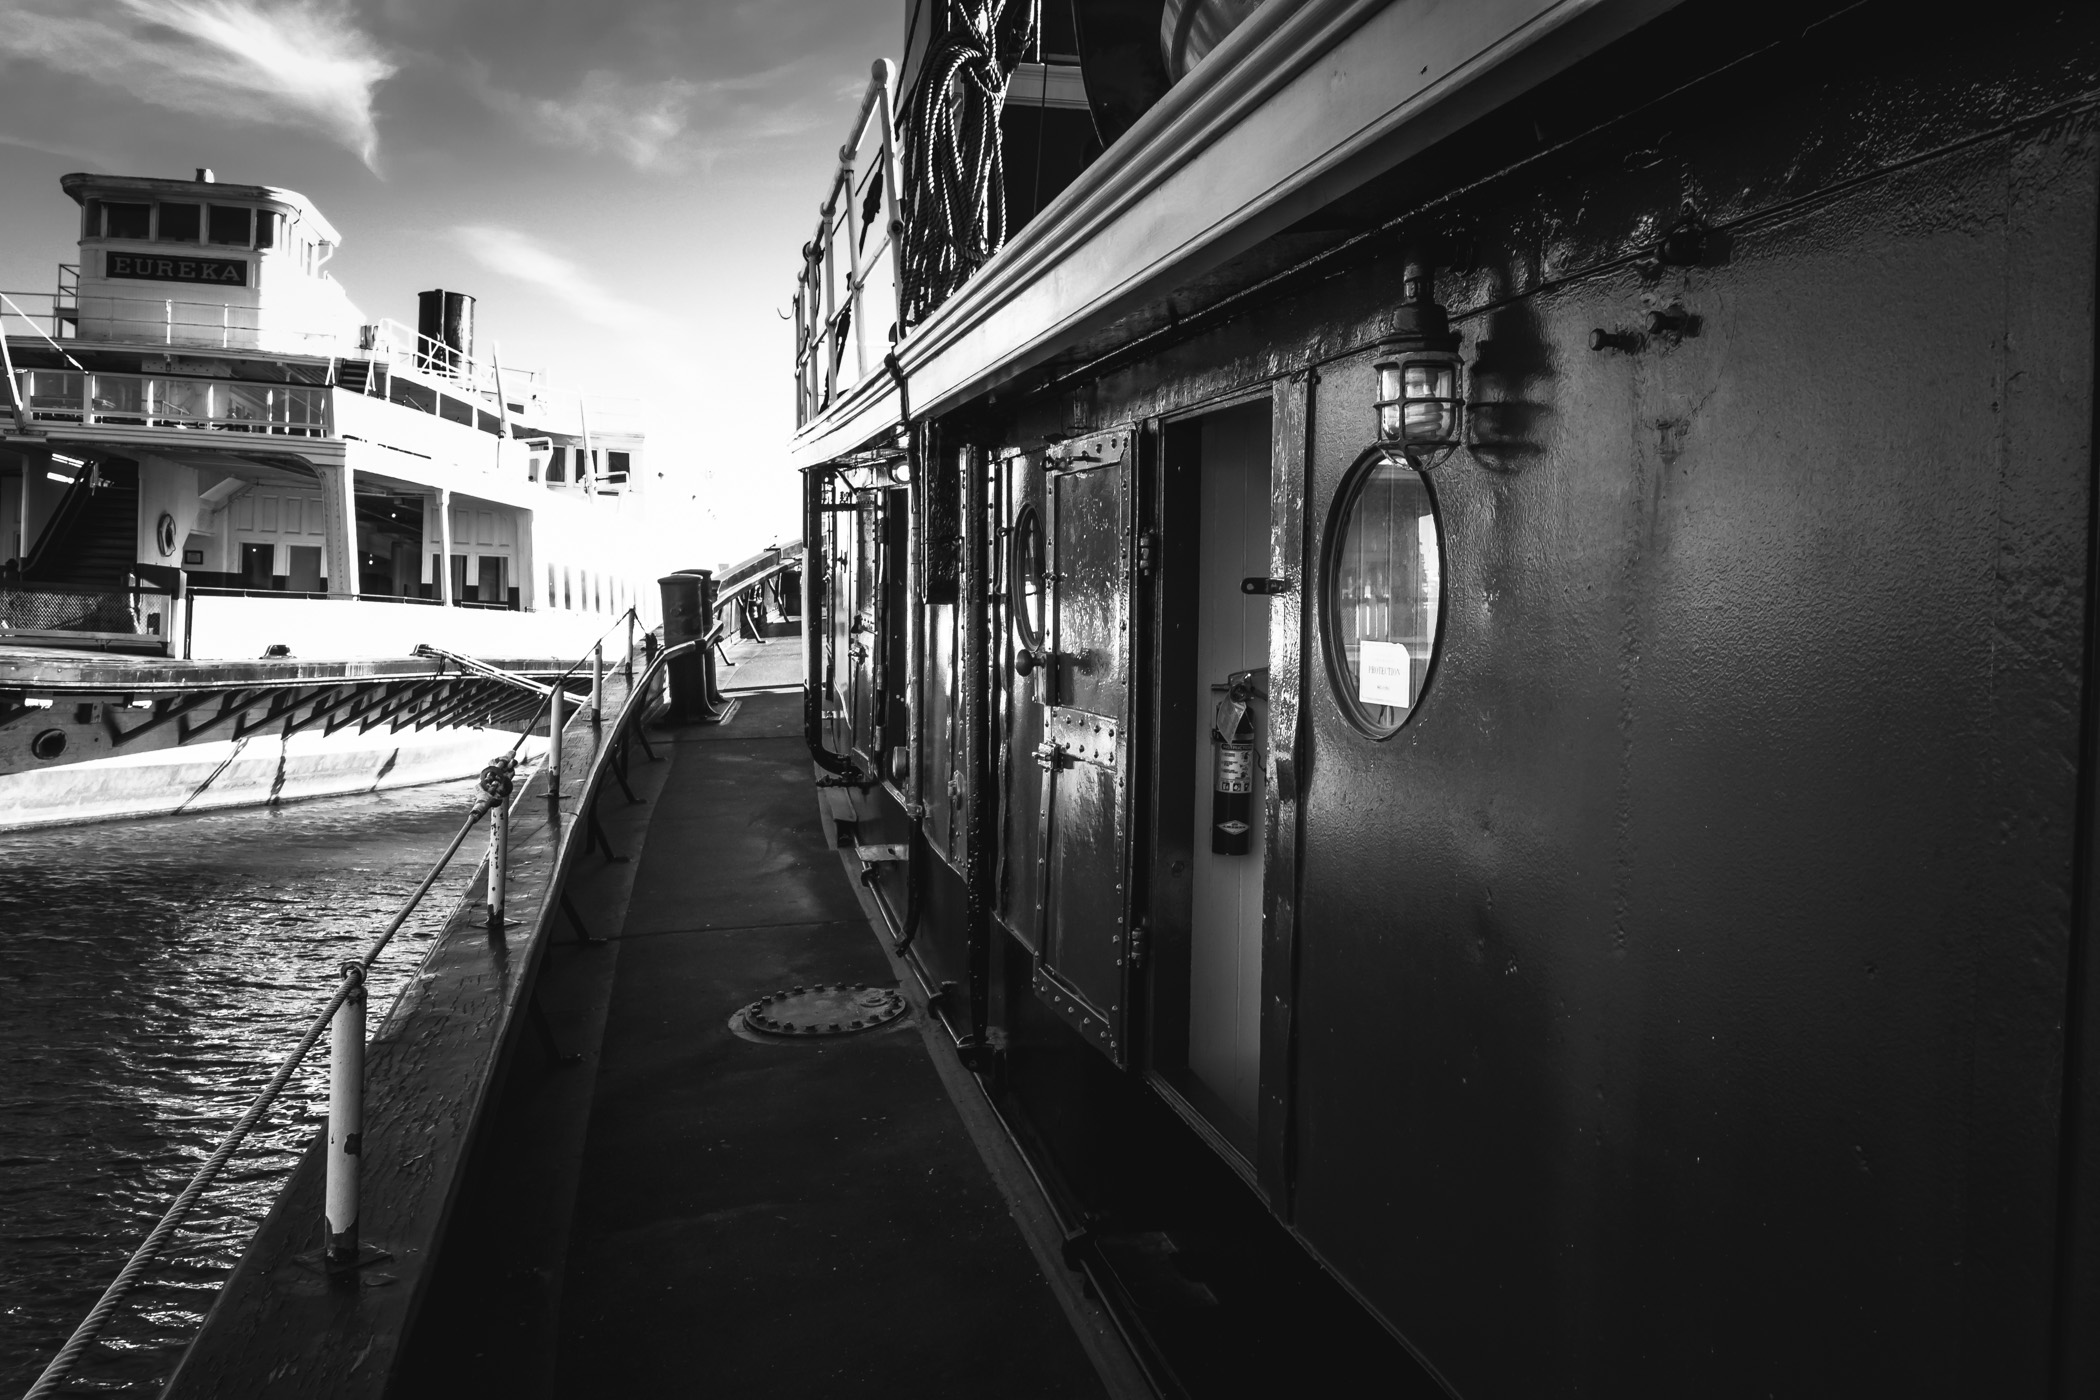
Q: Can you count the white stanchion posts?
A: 5